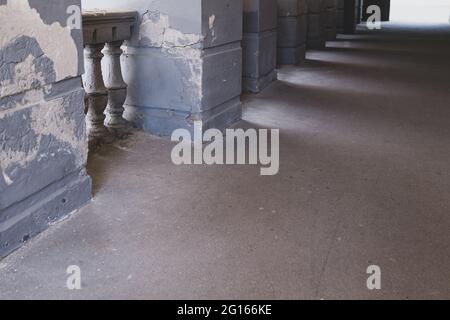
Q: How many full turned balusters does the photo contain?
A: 2